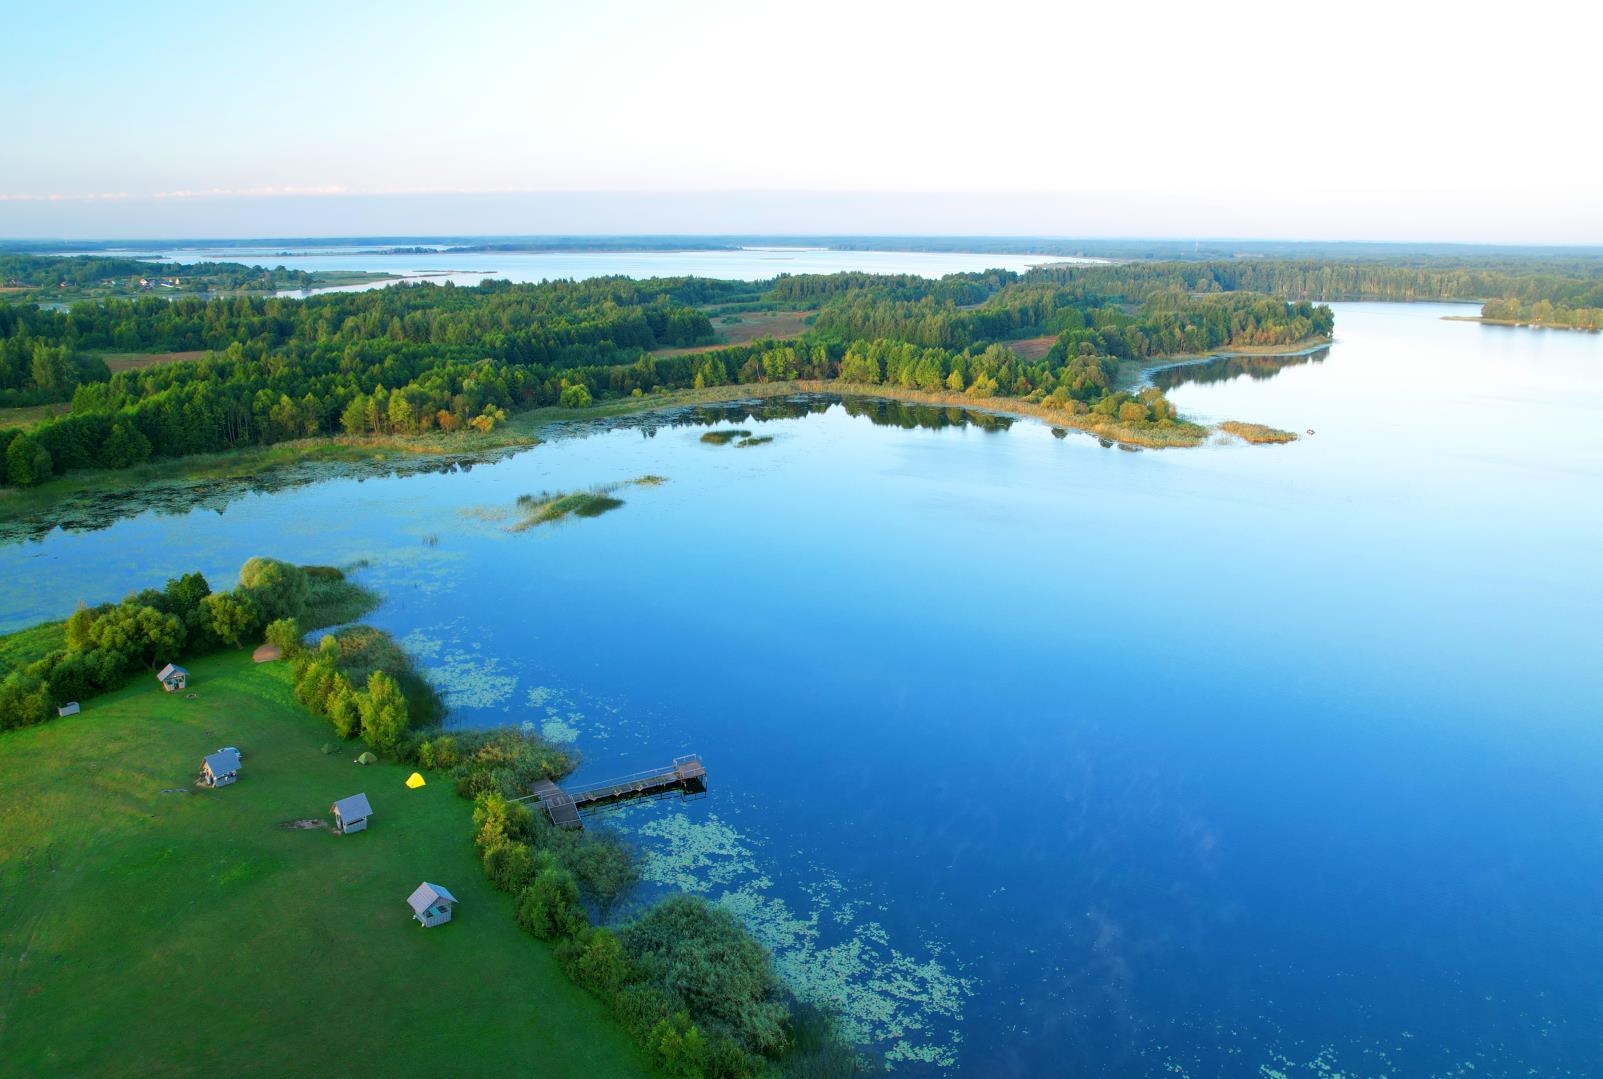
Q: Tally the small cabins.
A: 4